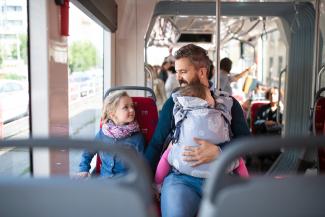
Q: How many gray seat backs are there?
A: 2